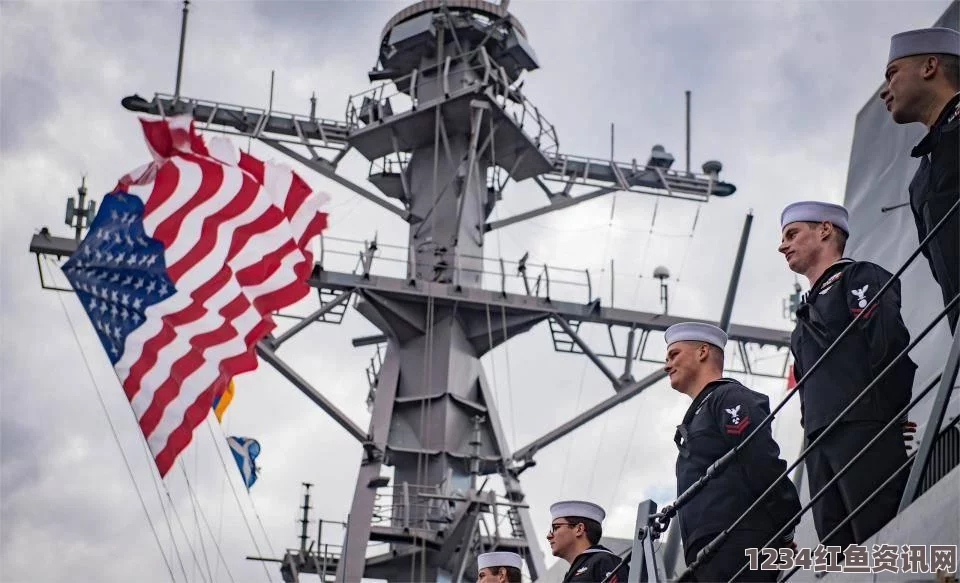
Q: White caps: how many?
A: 5